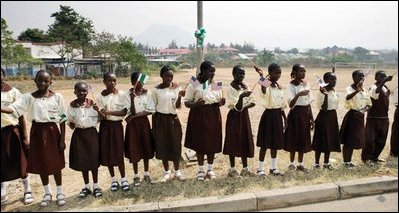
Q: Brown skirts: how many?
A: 12